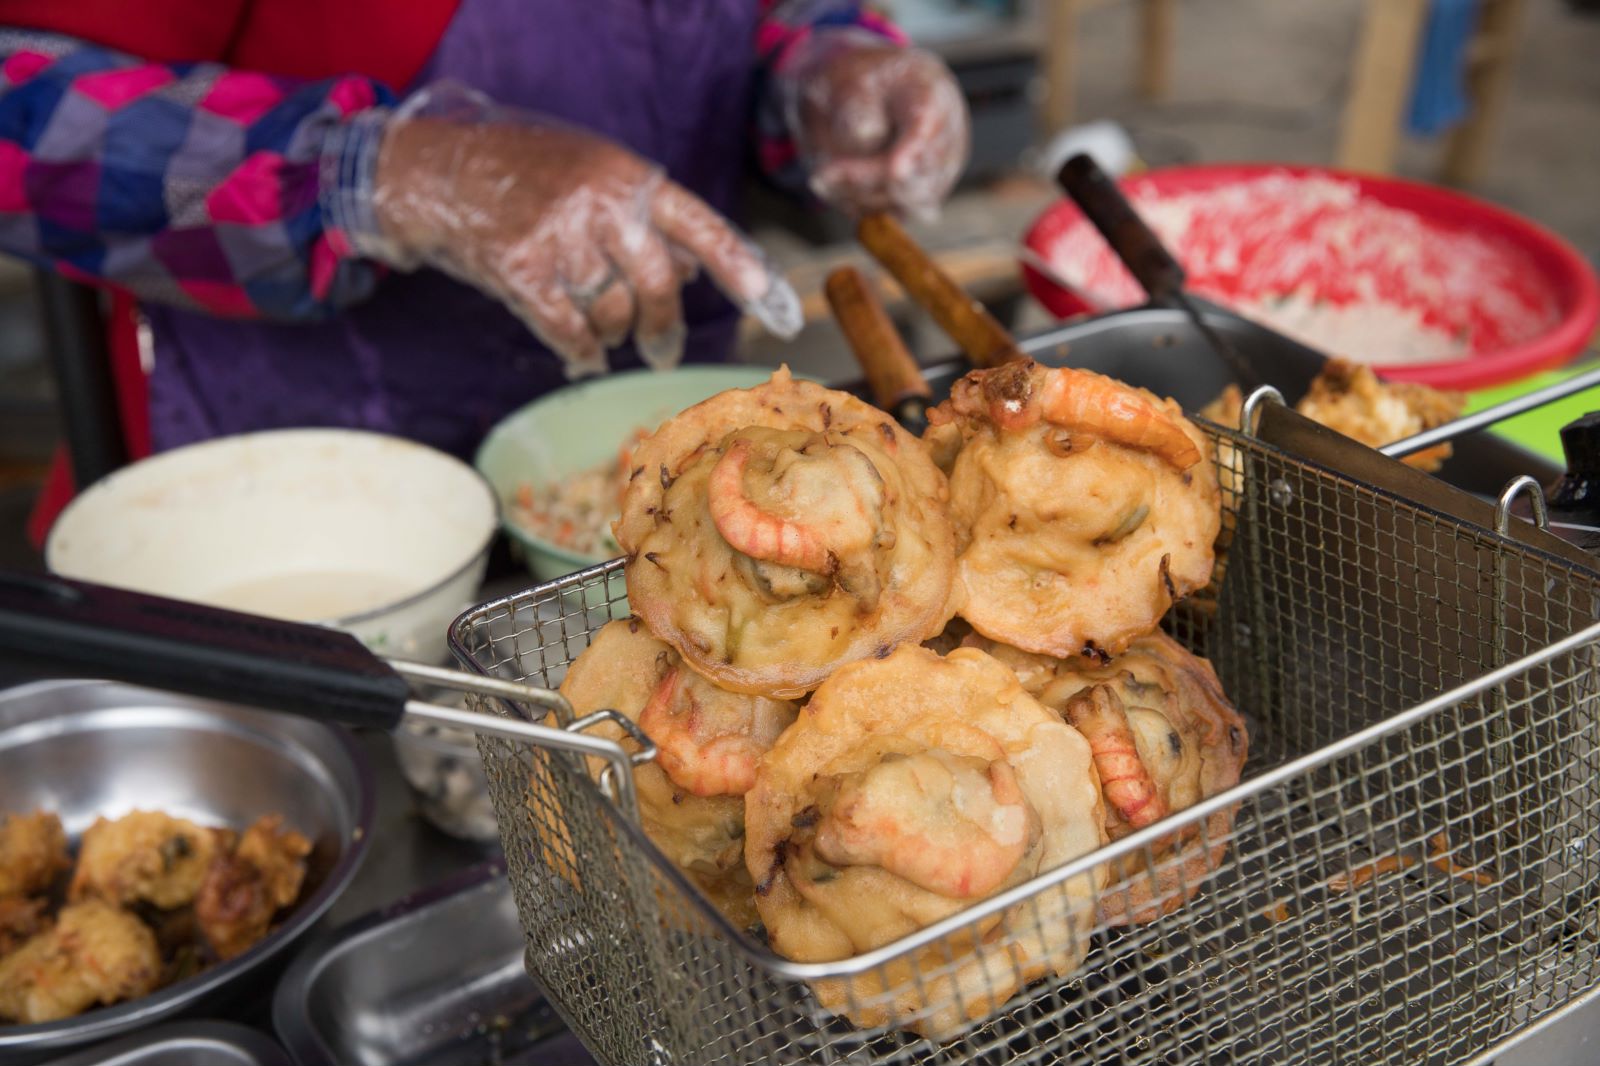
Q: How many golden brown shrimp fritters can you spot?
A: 5